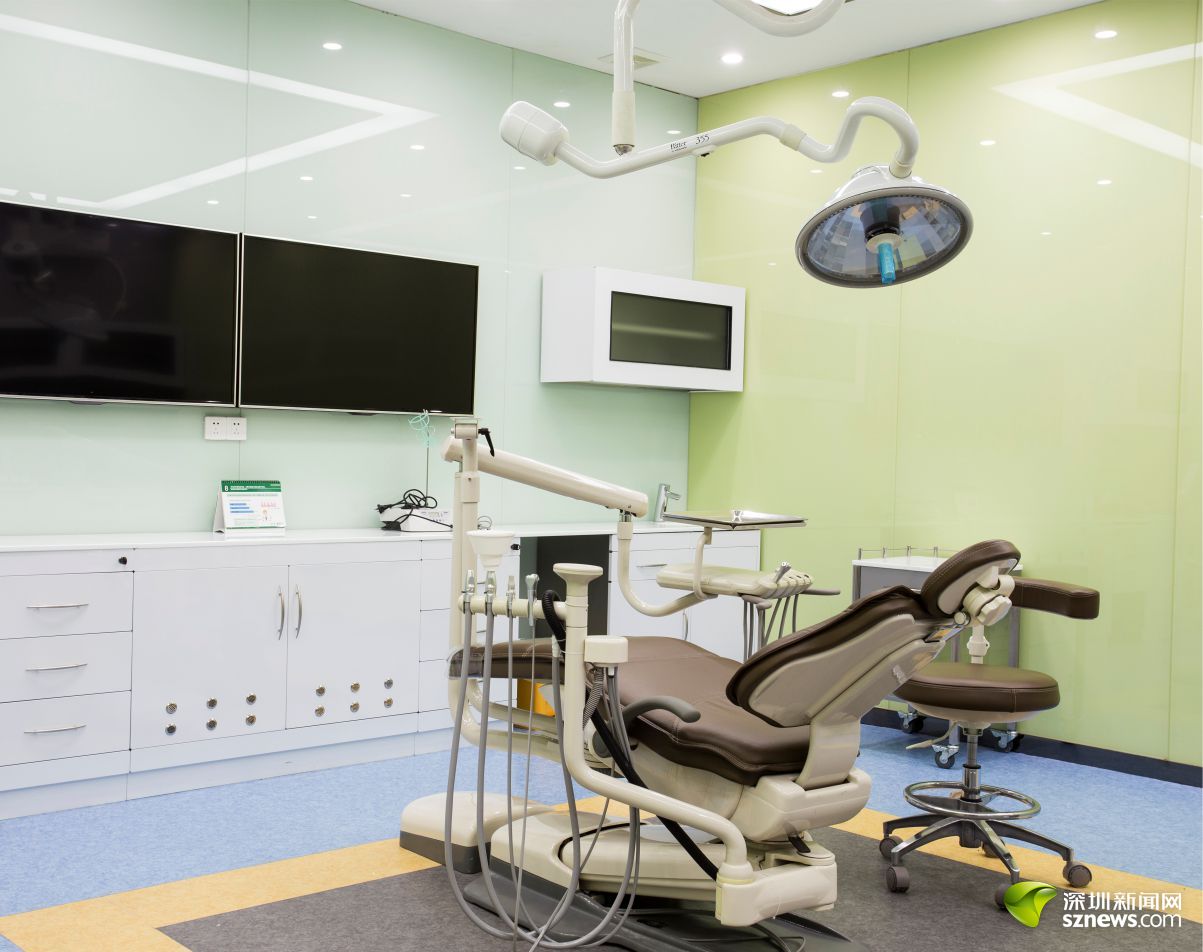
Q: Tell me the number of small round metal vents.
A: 12